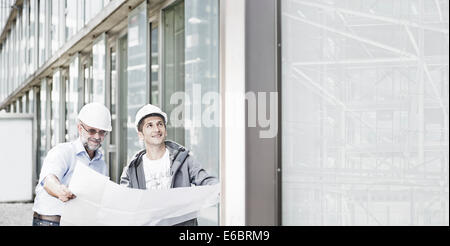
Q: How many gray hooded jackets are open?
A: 1